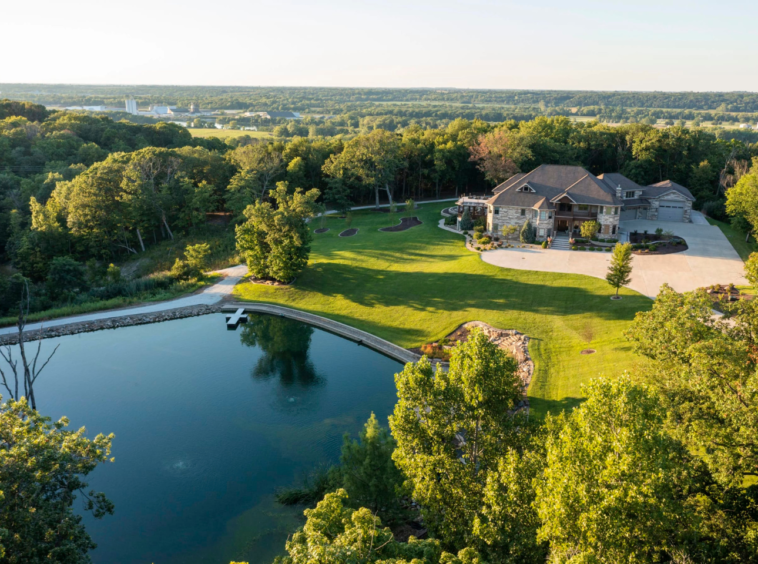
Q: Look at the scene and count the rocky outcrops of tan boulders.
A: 1